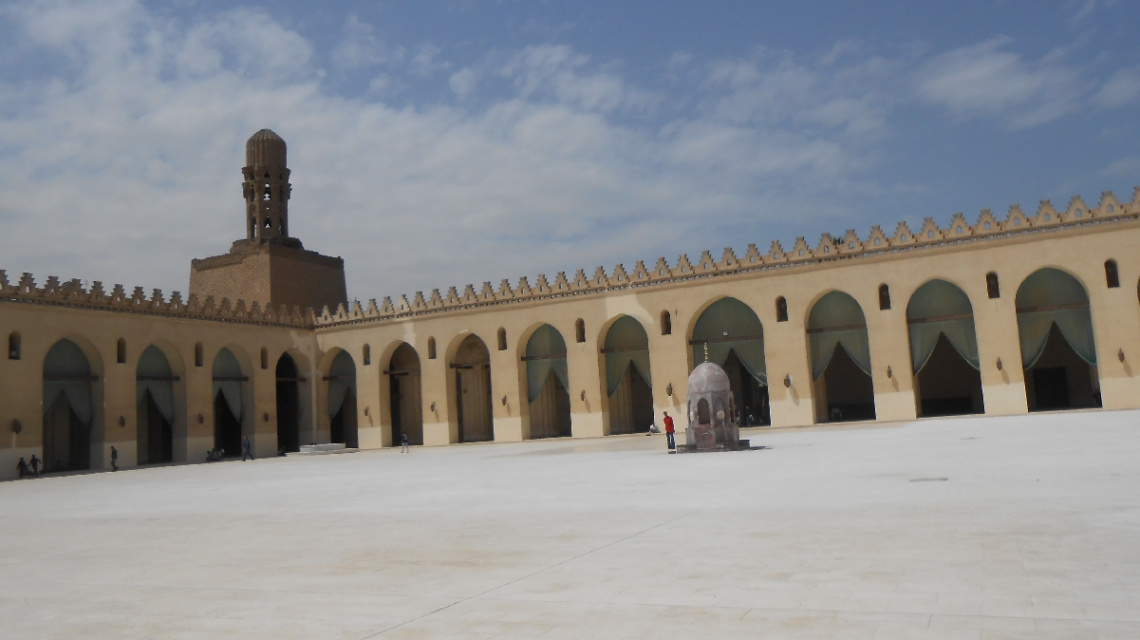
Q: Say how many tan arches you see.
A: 13